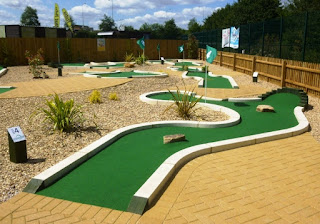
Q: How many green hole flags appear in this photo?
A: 5